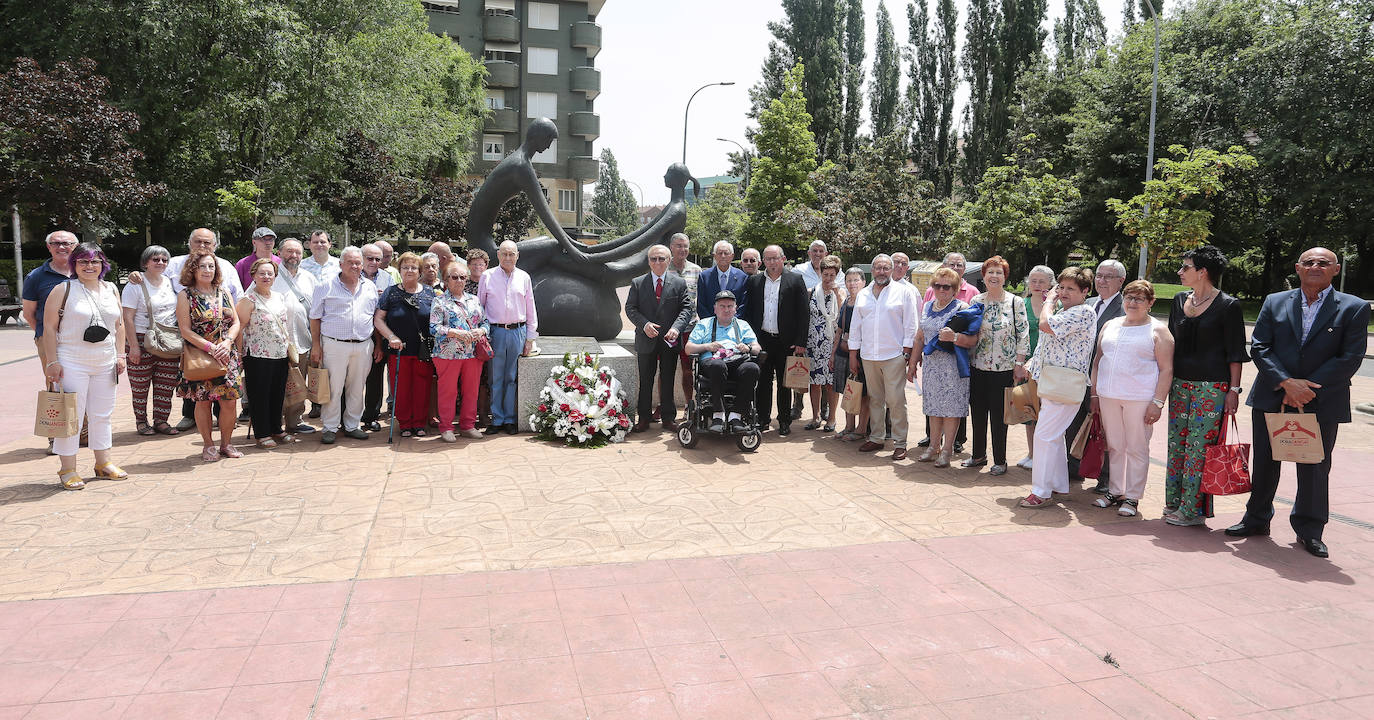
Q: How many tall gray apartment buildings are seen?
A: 1